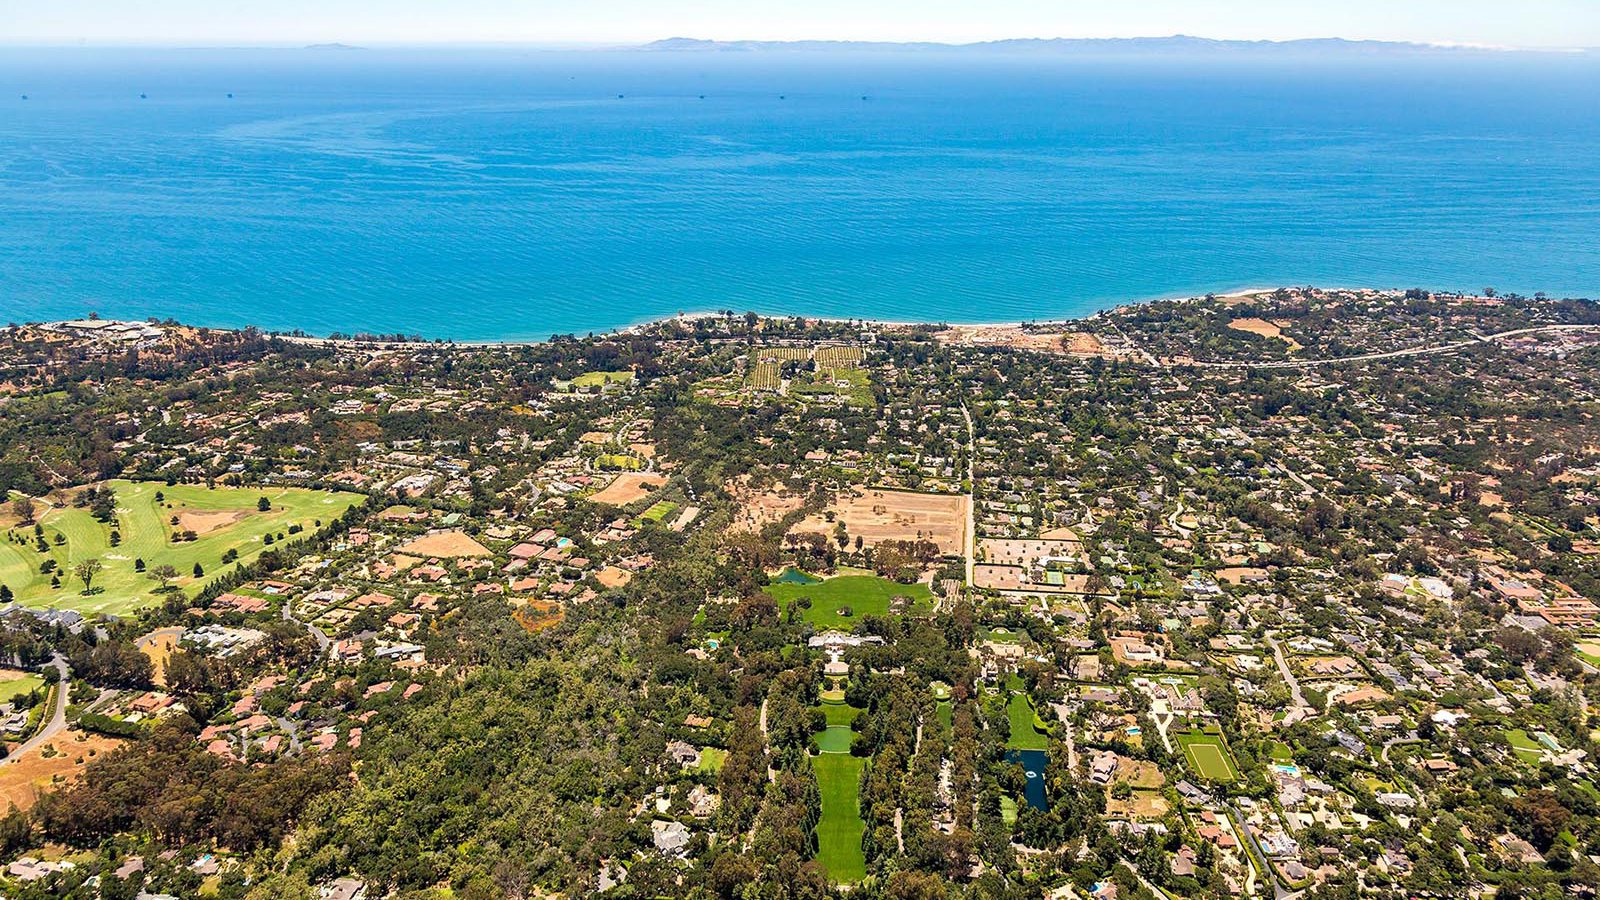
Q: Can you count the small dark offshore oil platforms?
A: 7